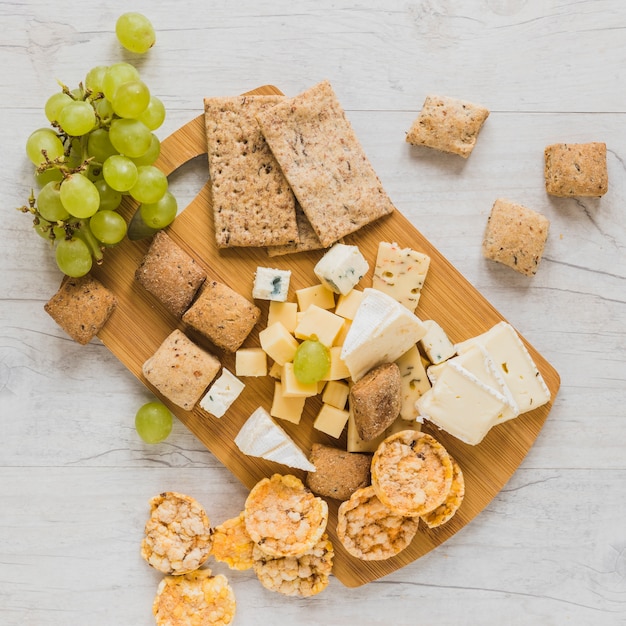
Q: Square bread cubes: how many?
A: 9